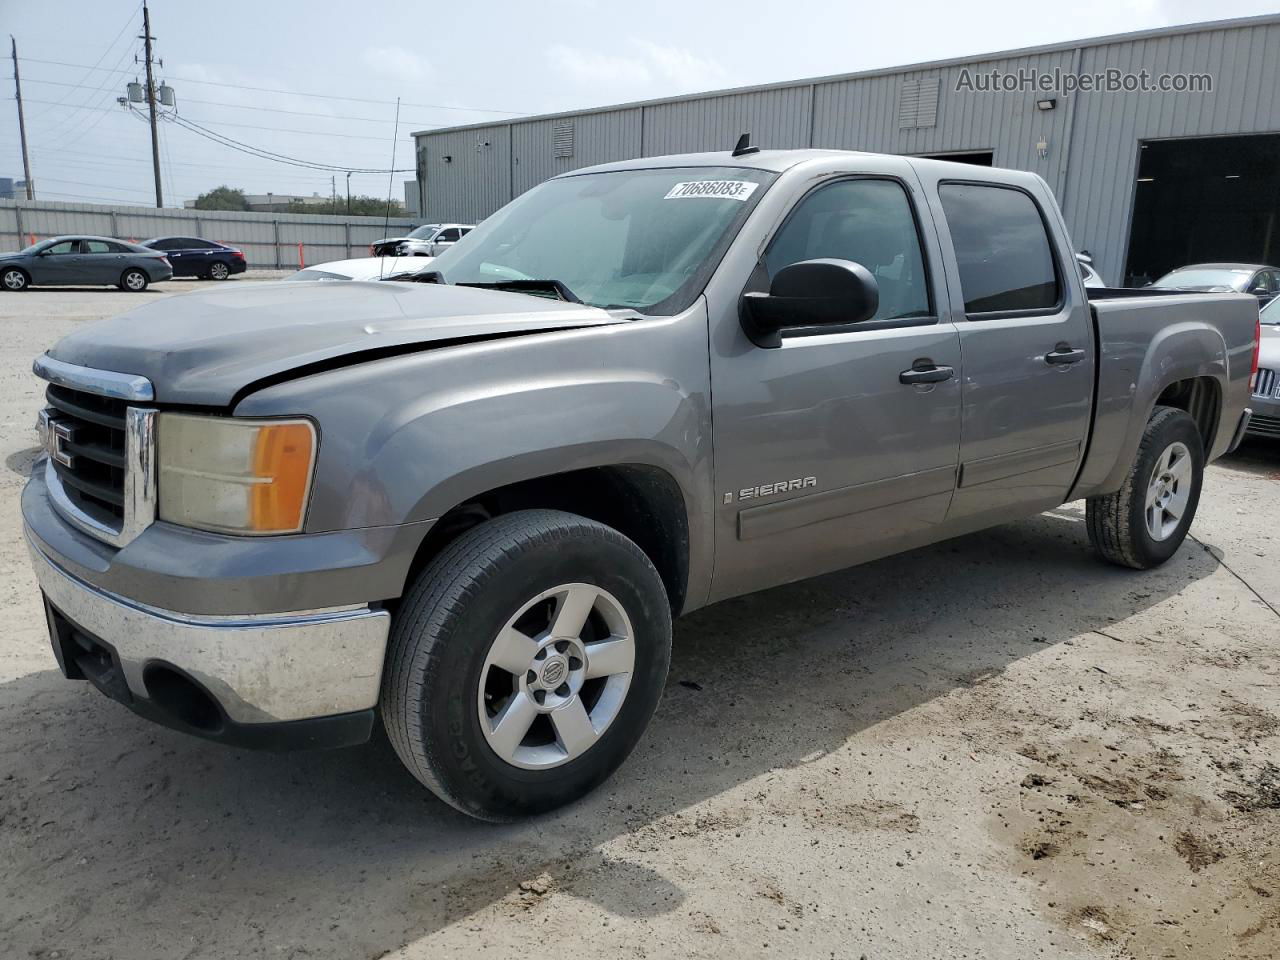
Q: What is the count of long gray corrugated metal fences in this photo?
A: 1